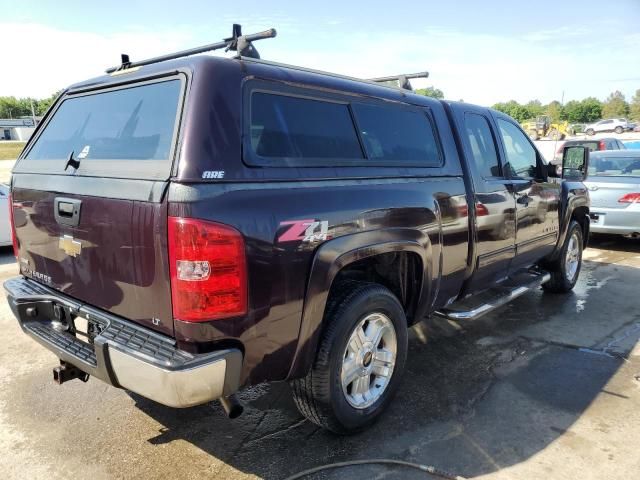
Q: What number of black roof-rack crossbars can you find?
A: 2